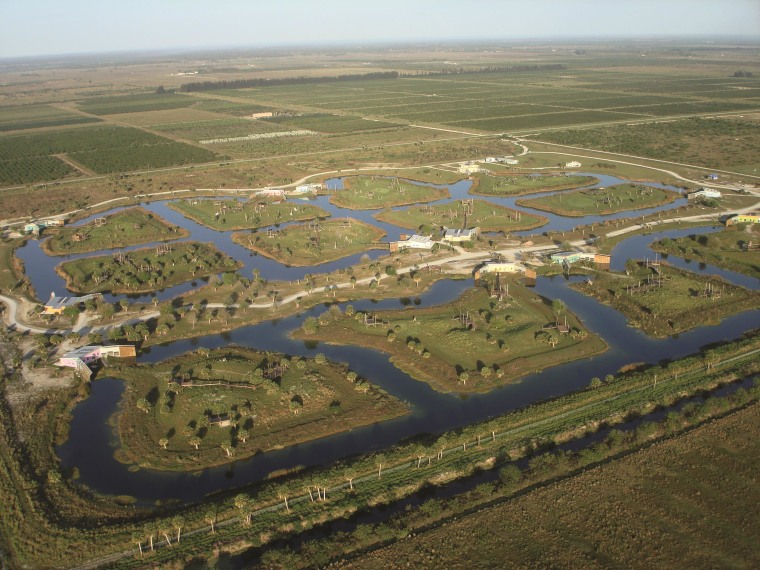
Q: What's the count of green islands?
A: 12